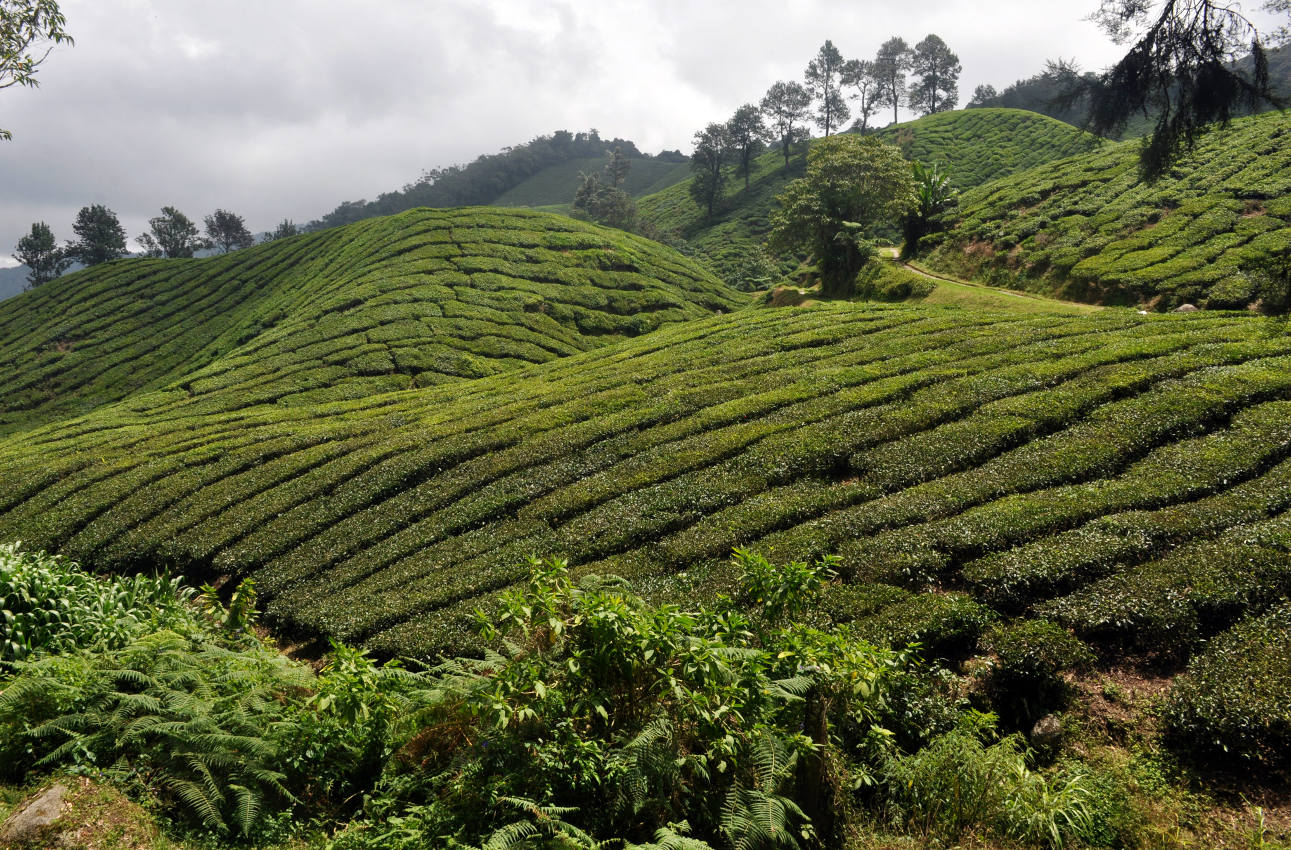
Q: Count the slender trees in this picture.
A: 7